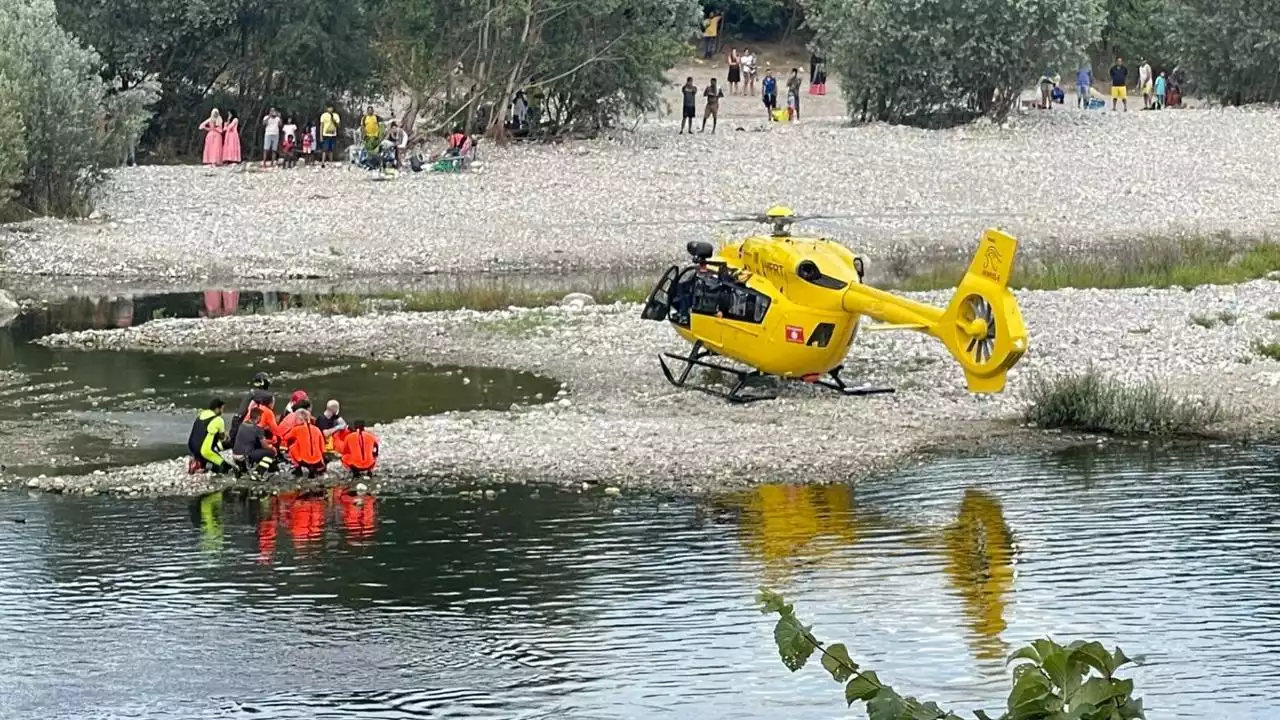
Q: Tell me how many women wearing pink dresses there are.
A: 2